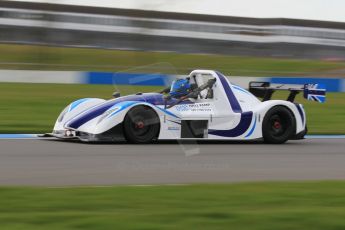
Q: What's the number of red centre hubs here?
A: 2